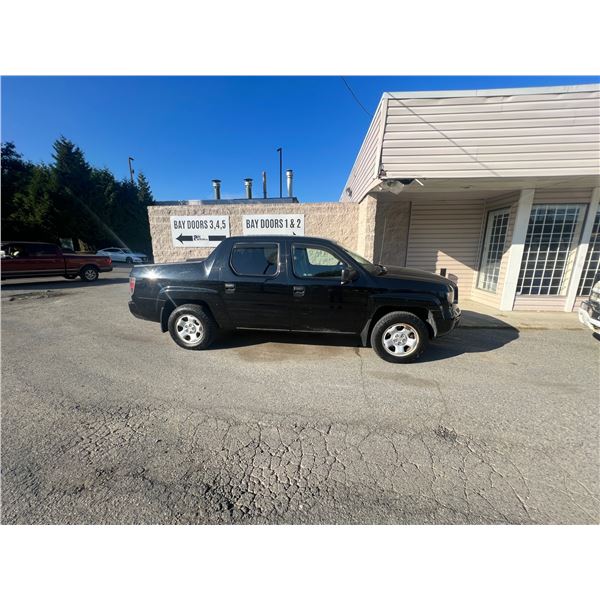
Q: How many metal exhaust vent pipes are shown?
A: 4